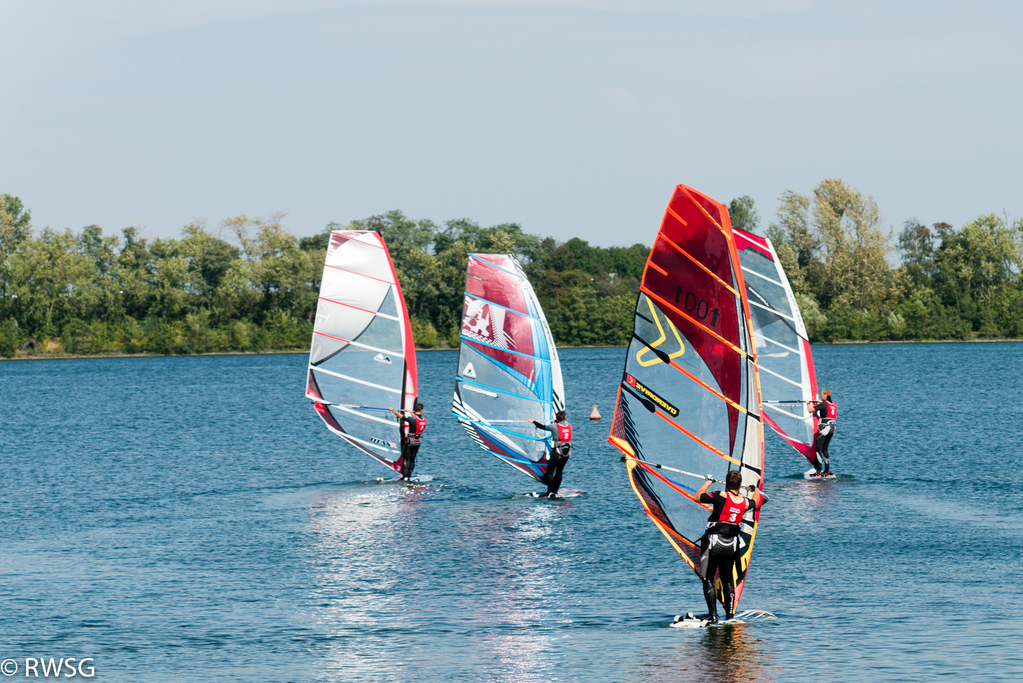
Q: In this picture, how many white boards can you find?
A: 4